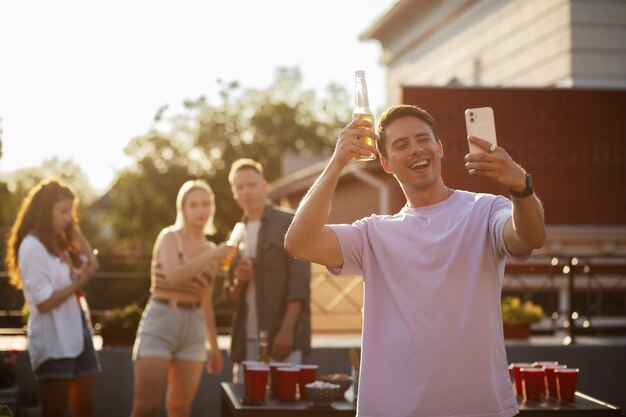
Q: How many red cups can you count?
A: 10